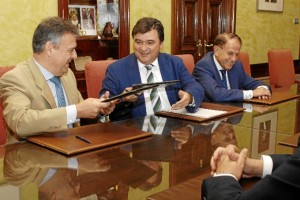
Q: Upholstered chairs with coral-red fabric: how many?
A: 5